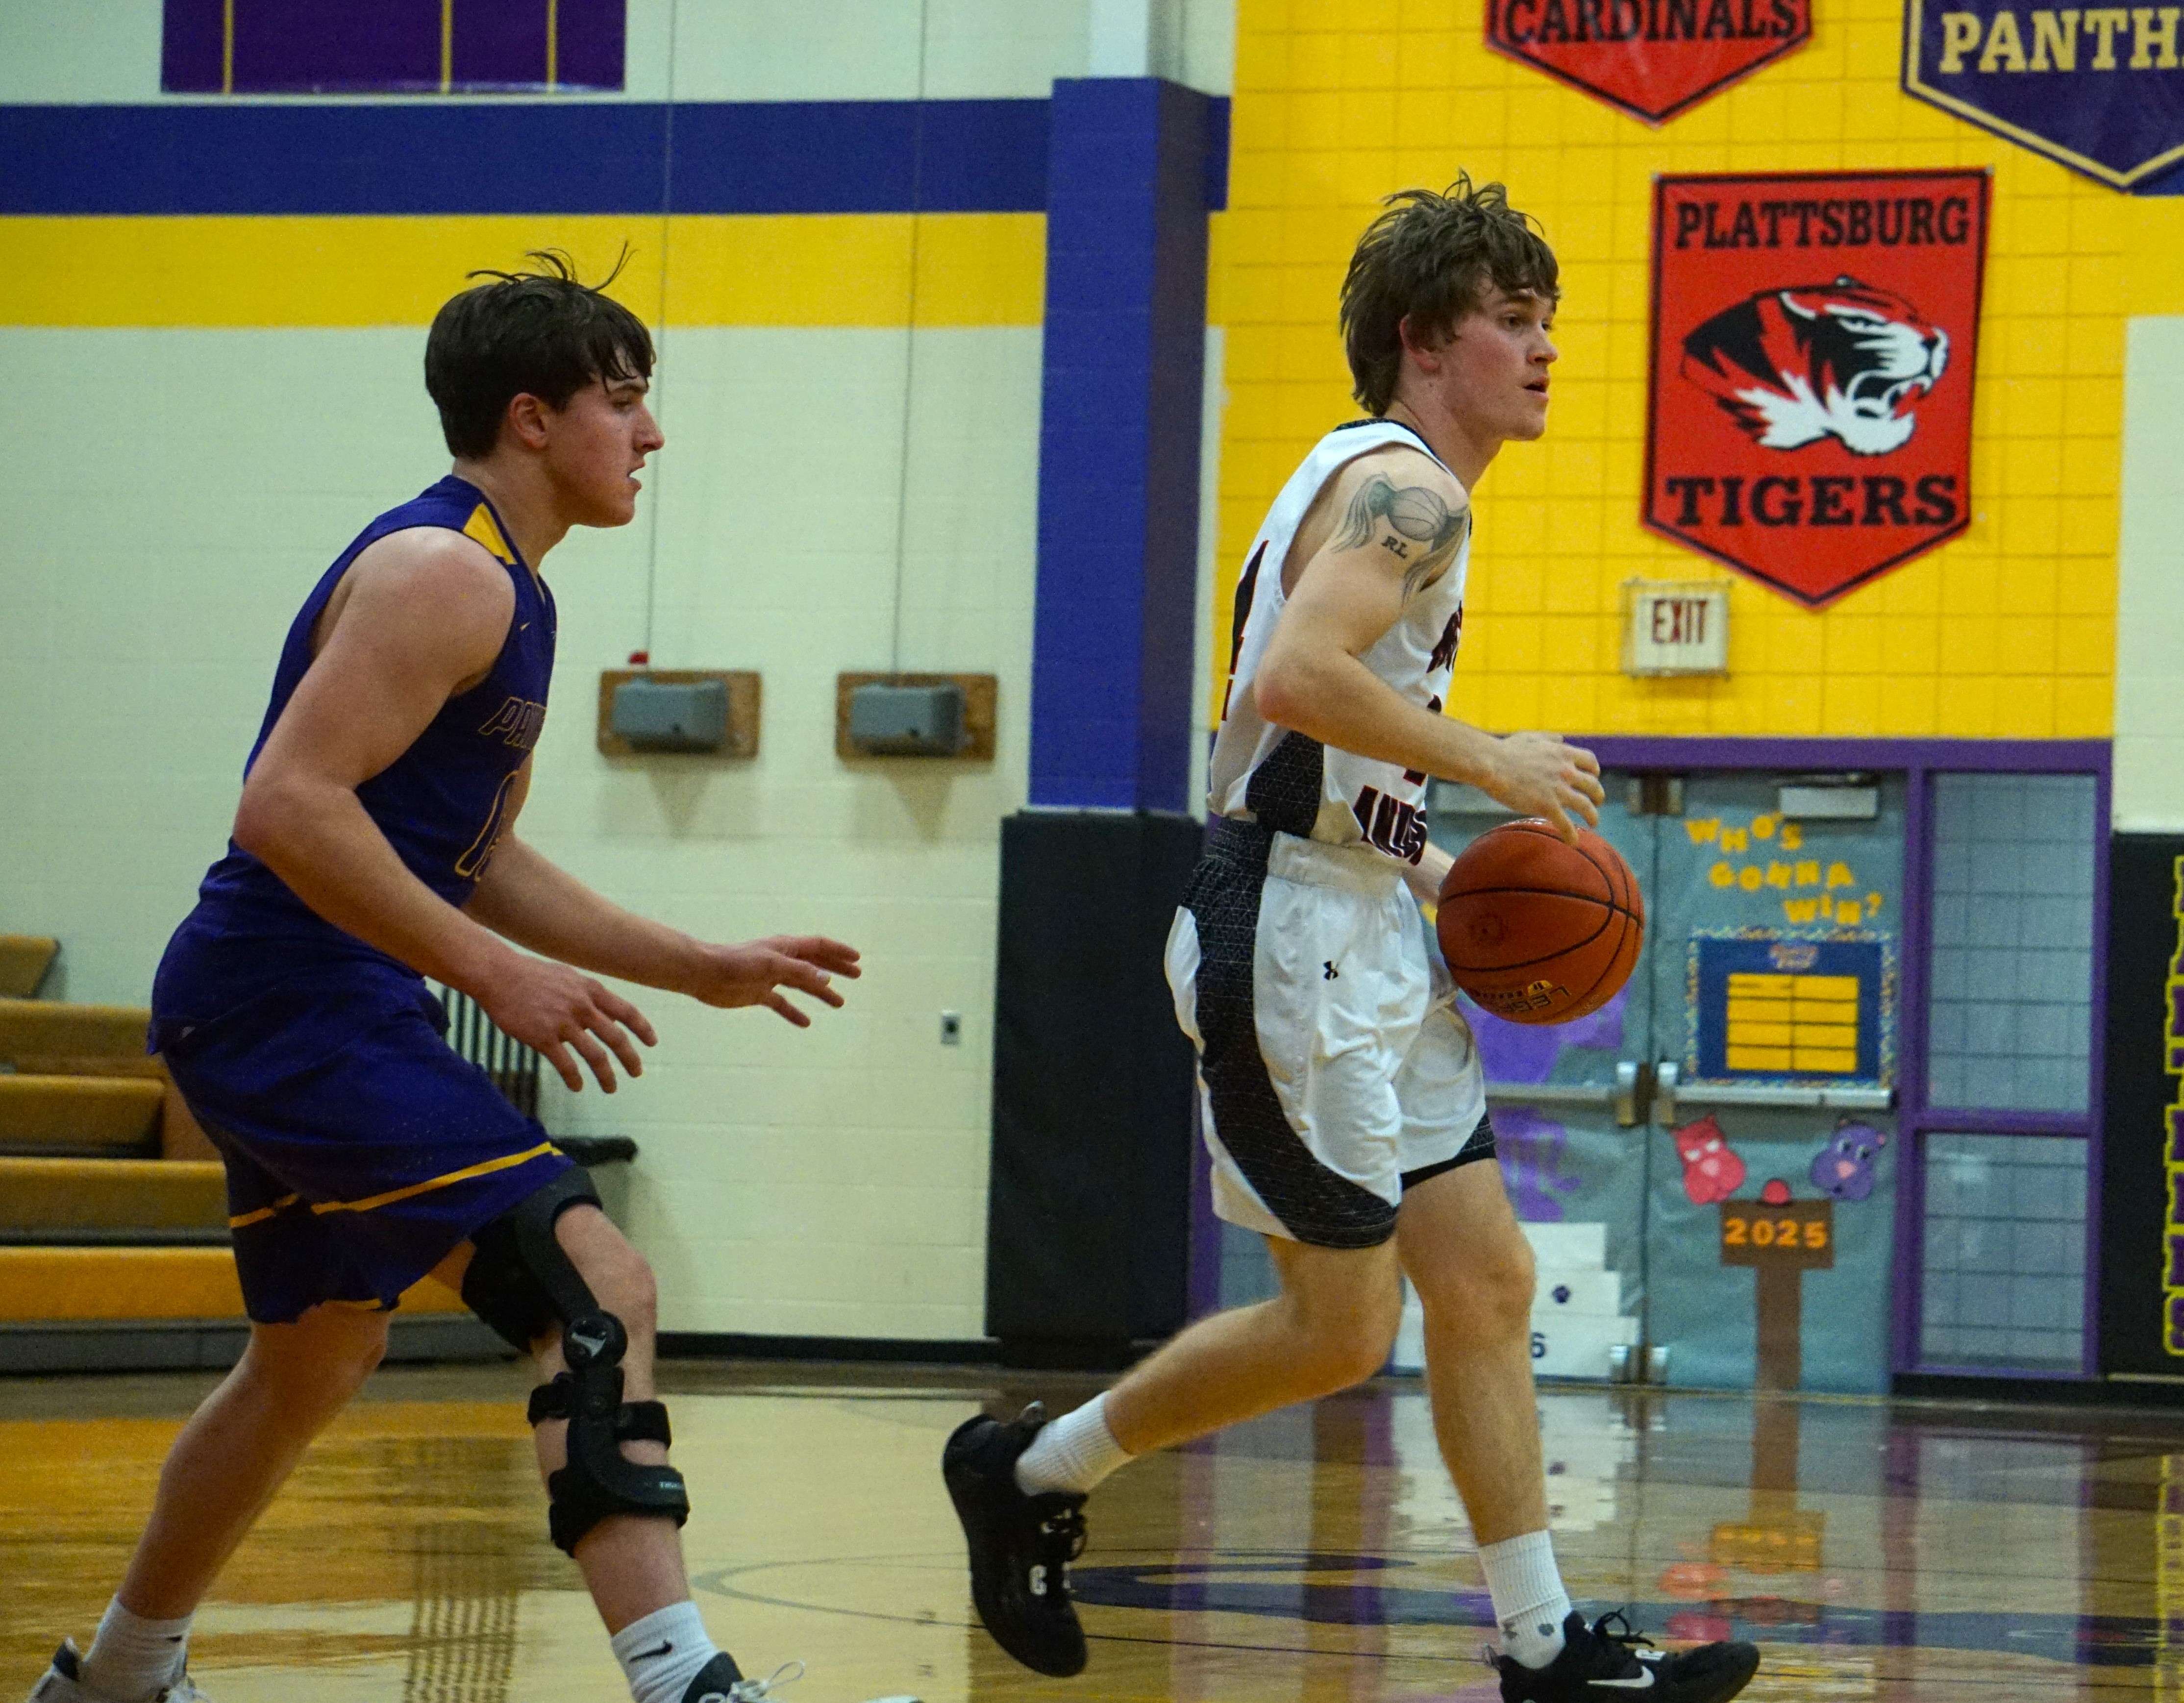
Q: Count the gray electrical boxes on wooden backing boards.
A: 2